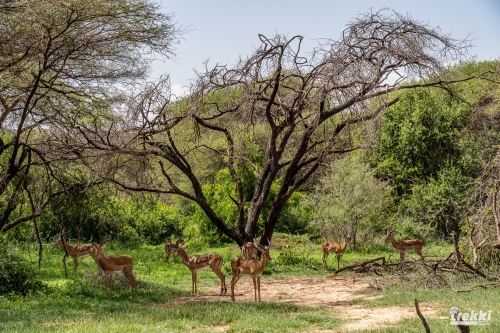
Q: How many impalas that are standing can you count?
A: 8